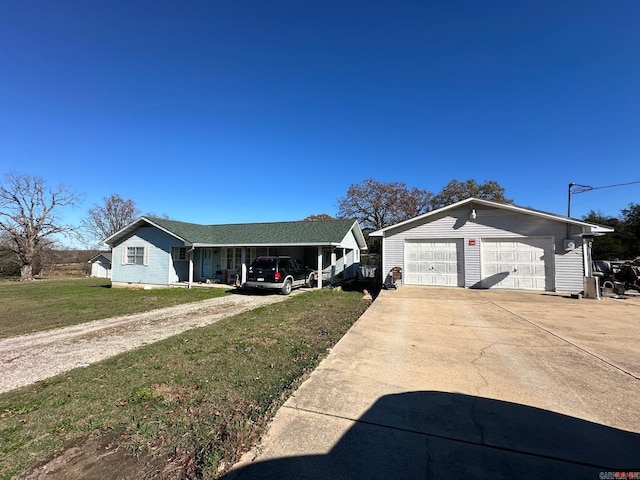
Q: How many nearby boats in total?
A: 0